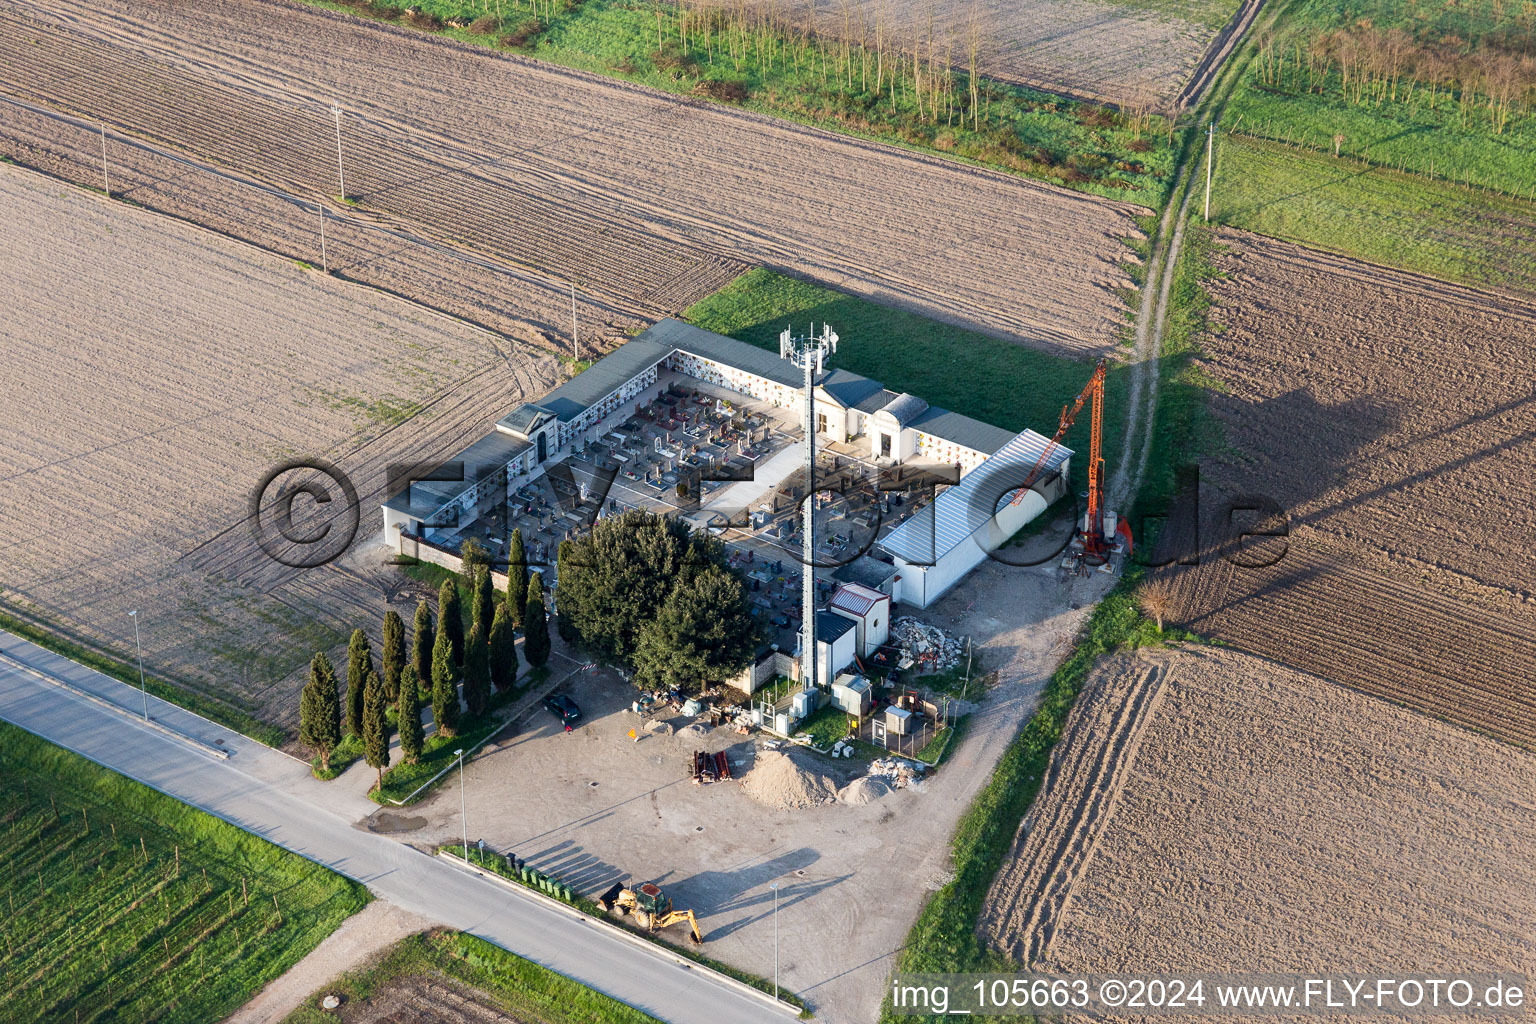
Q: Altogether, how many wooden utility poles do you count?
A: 5